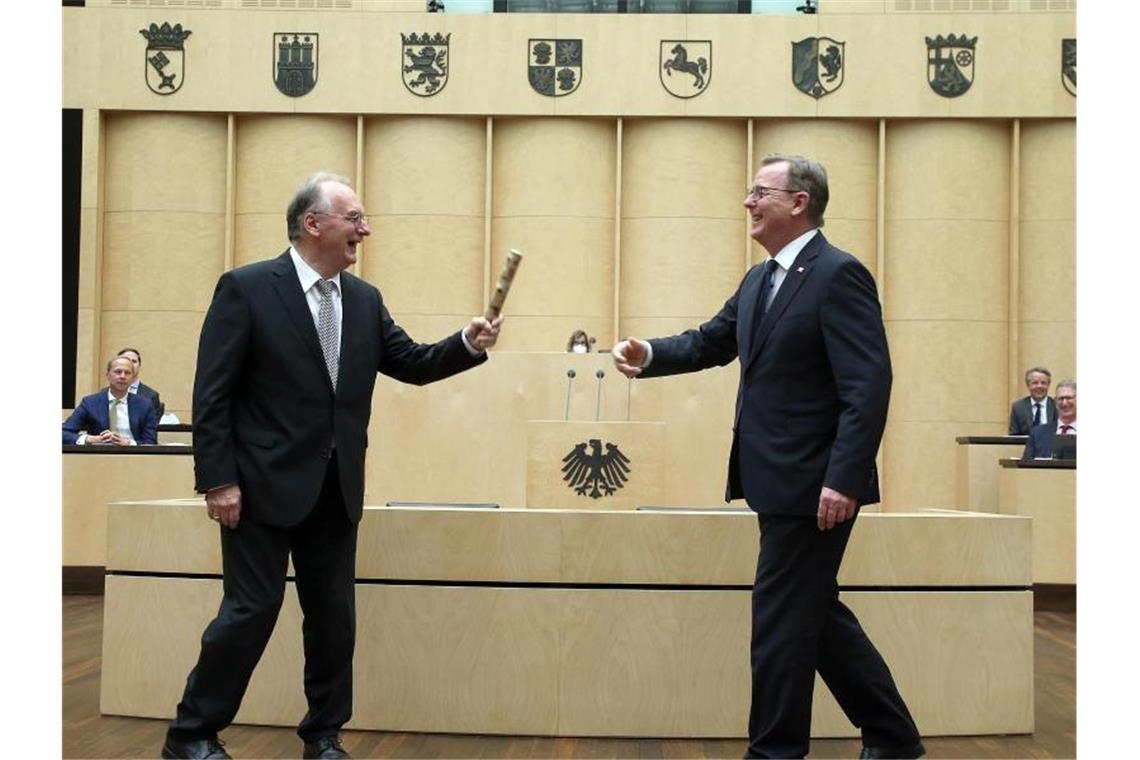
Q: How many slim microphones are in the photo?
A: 3